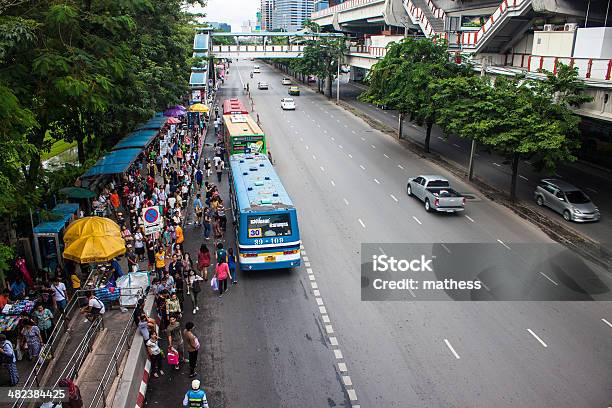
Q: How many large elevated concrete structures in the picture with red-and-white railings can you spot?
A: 1